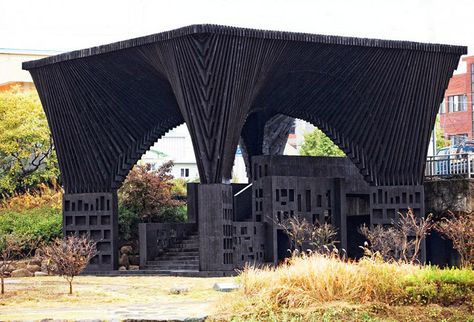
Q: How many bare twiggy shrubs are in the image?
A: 5